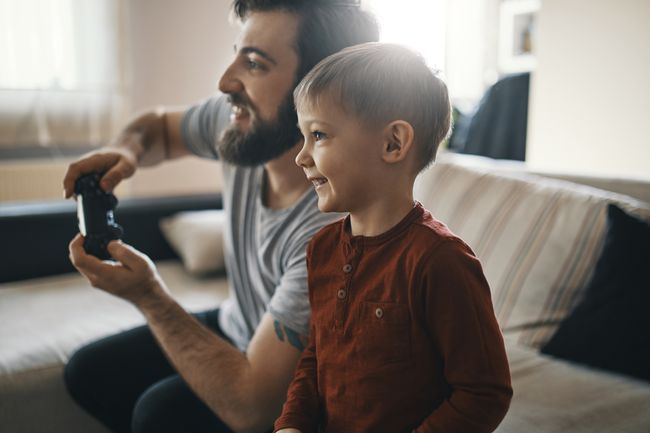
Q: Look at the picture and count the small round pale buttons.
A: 3